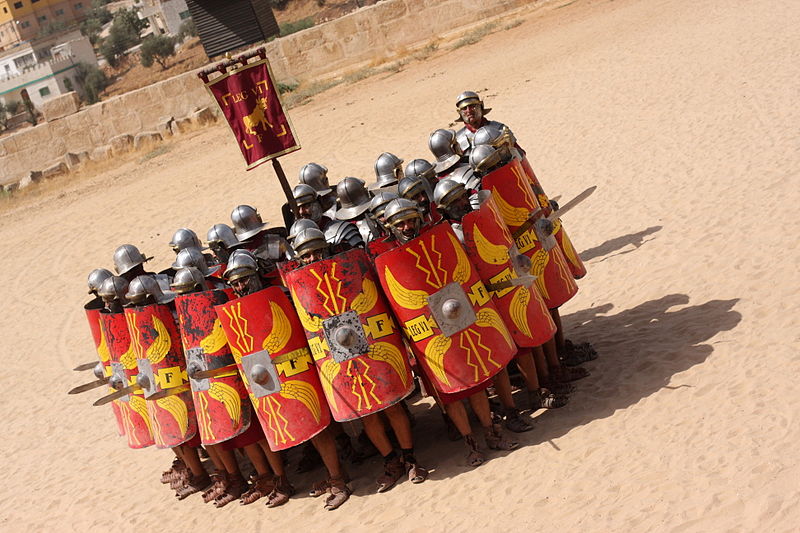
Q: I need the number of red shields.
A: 10